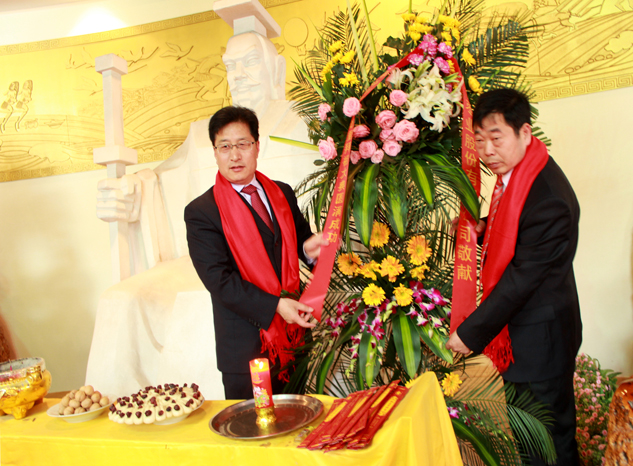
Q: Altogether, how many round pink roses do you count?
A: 12